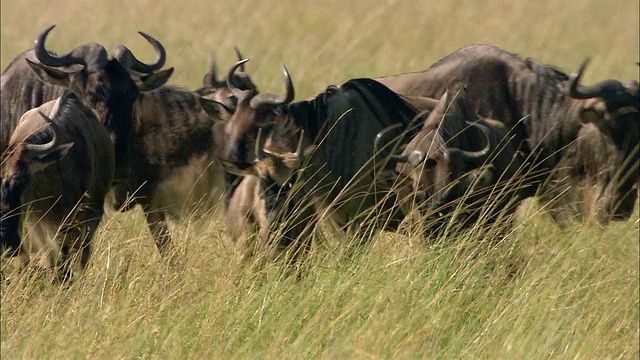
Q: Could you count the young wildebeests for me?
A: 1